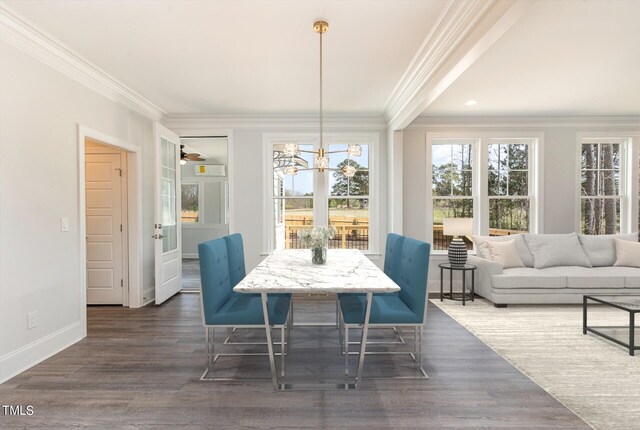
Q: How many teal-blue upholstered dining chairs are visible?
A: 4